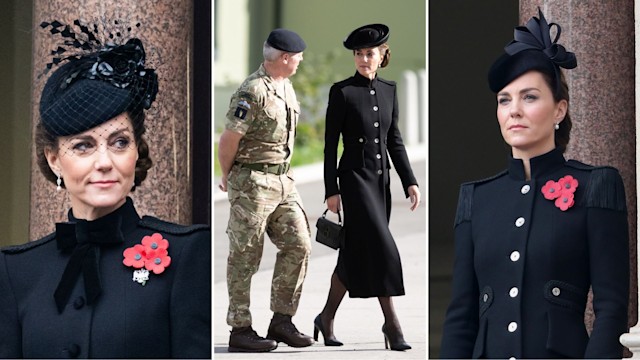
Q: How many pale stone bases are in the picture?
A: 1